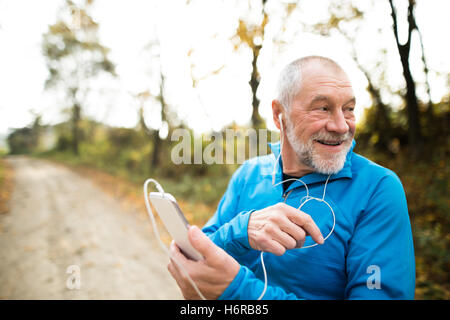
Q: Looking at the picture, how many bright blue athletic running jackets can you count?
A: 1